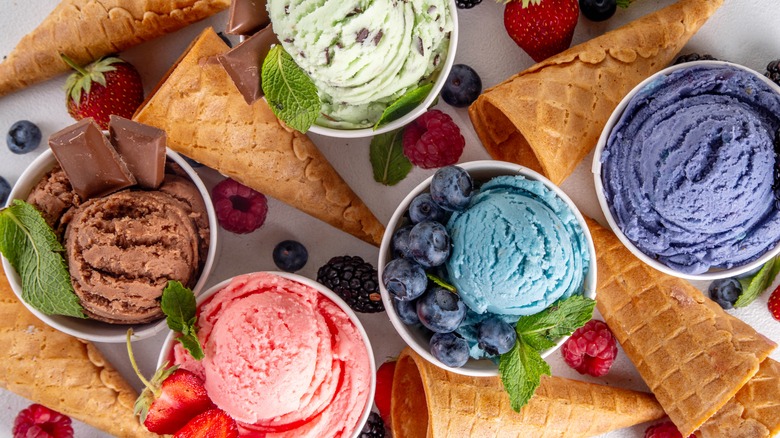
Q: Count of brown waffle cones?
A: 7